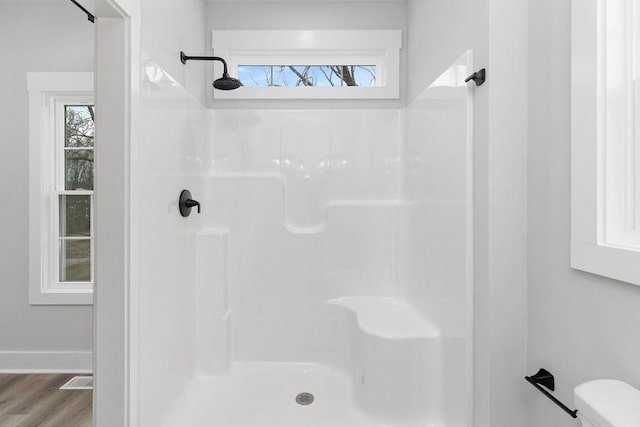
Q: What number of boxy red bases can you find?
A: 0